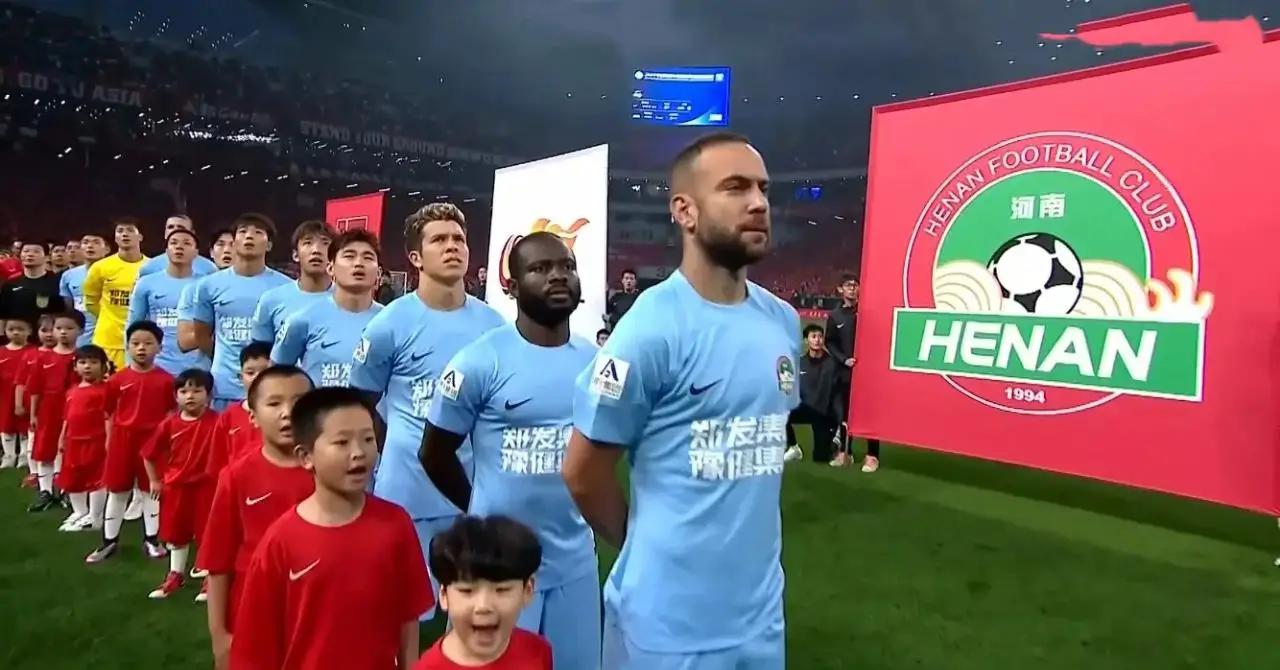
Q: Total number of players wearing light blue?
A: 10